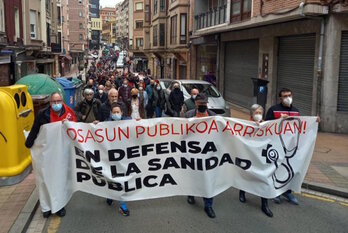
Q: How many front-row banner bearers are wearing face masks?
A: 5